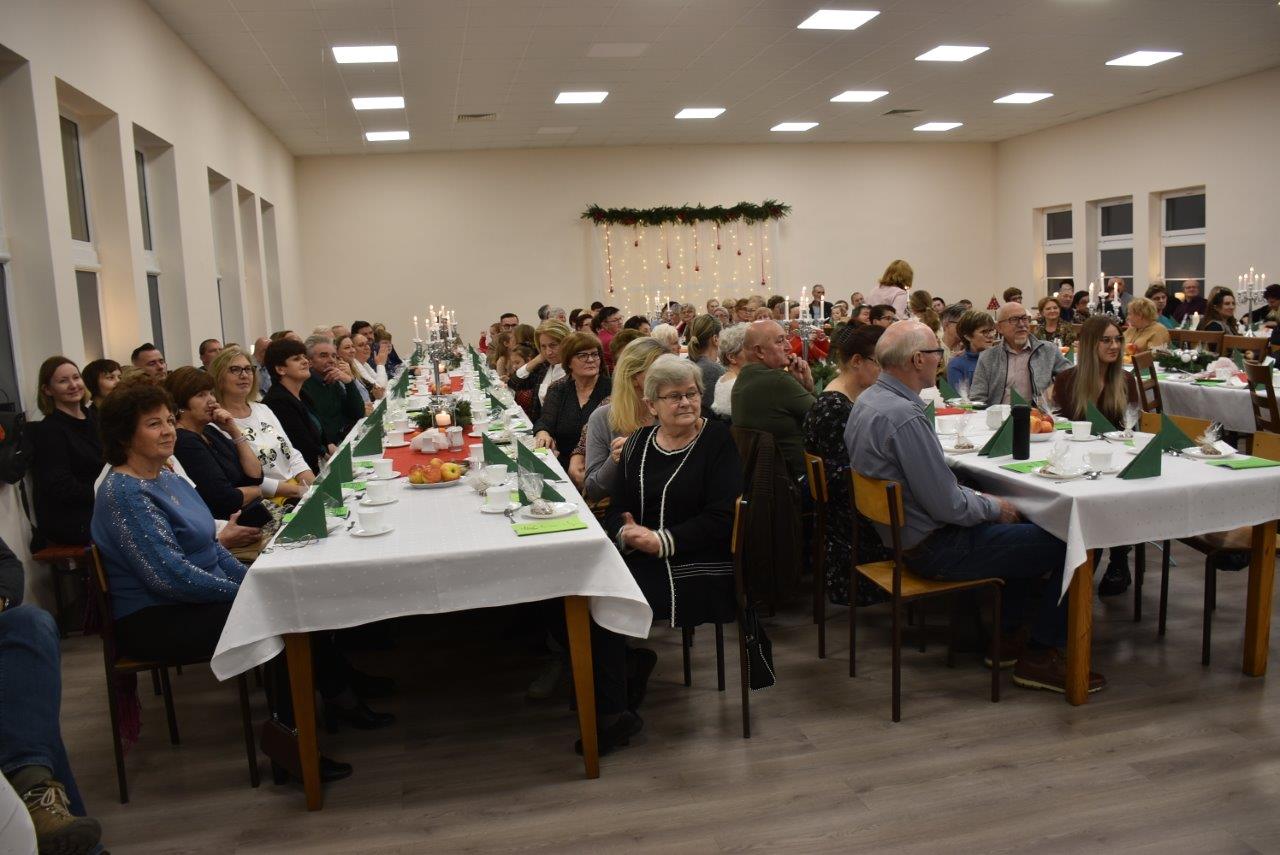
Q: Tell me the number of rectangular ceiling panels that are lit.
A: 12